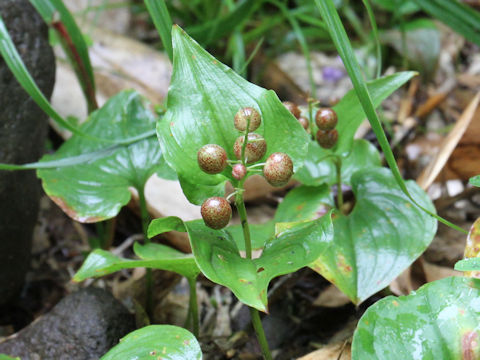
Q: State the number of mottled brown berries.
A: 10